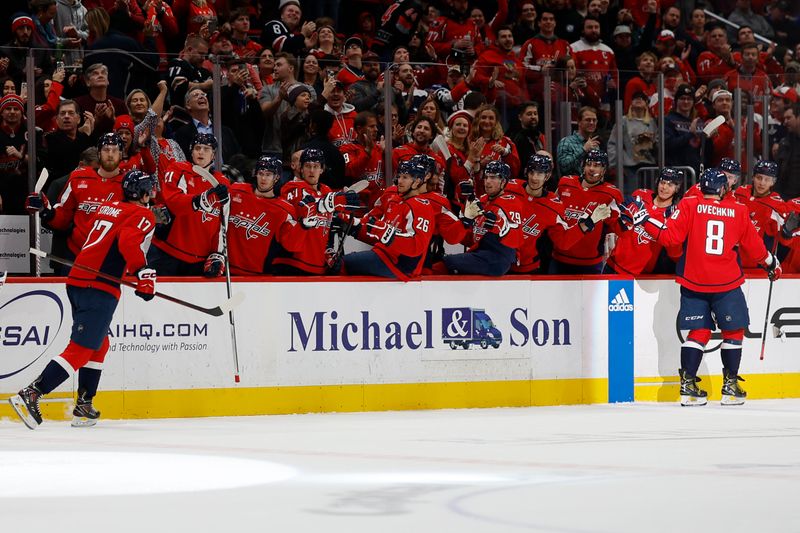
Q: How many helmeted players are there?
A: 14